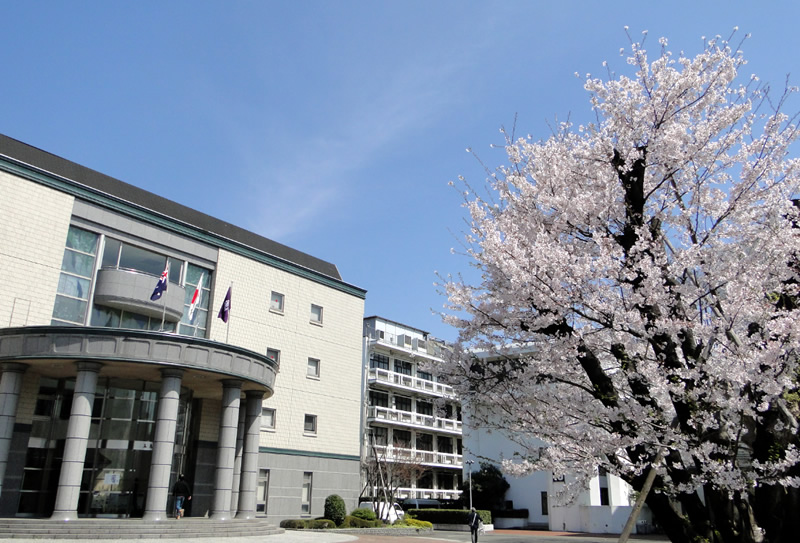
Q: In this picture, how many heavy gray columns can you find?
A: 6